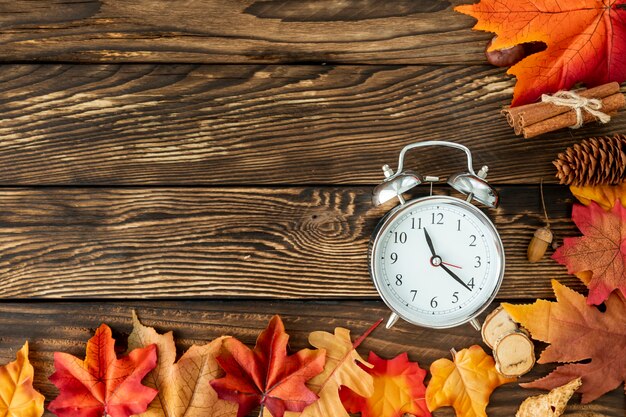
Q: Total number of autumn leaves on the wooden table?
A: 11